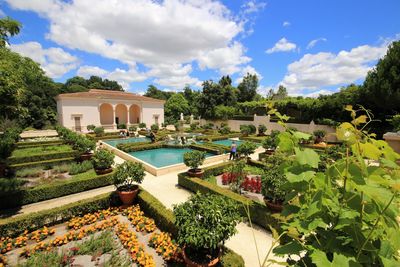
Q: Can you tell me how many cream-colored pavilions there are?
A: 1